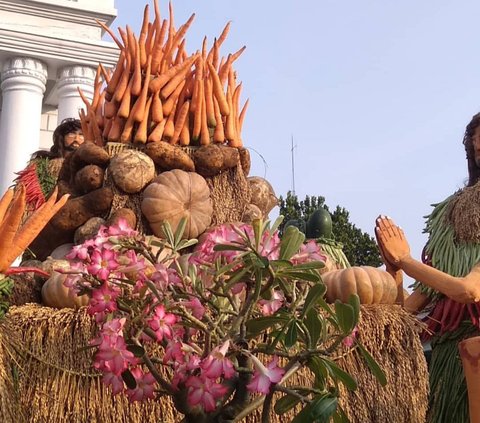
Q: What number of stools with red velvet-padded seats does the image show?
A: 0